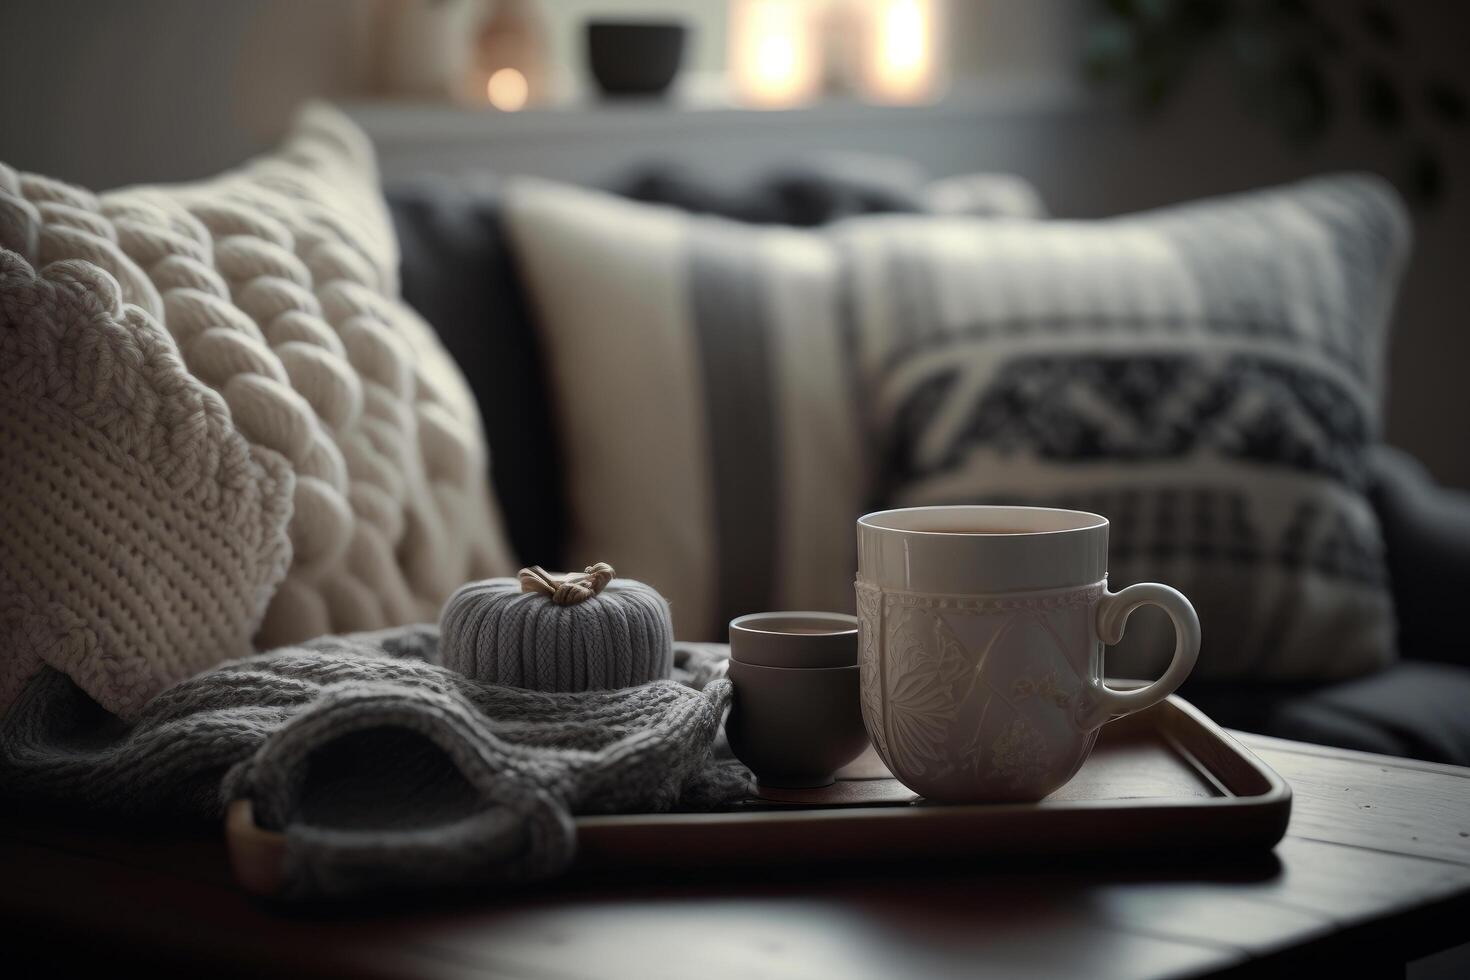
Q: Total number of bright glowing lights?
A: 3